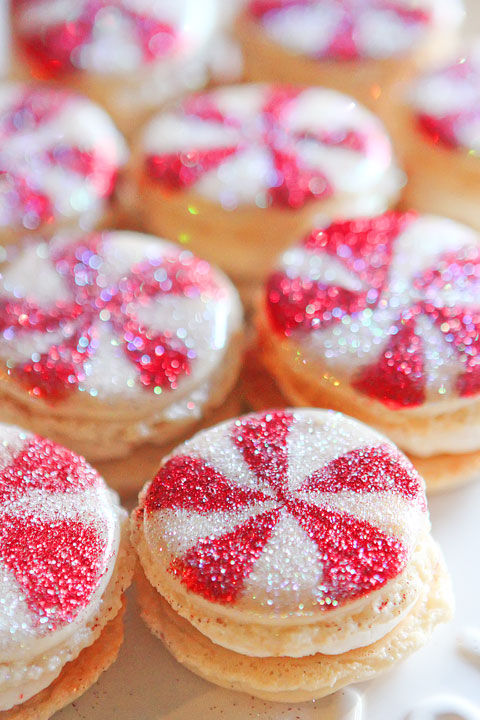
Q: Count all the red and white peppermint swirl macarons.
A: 9